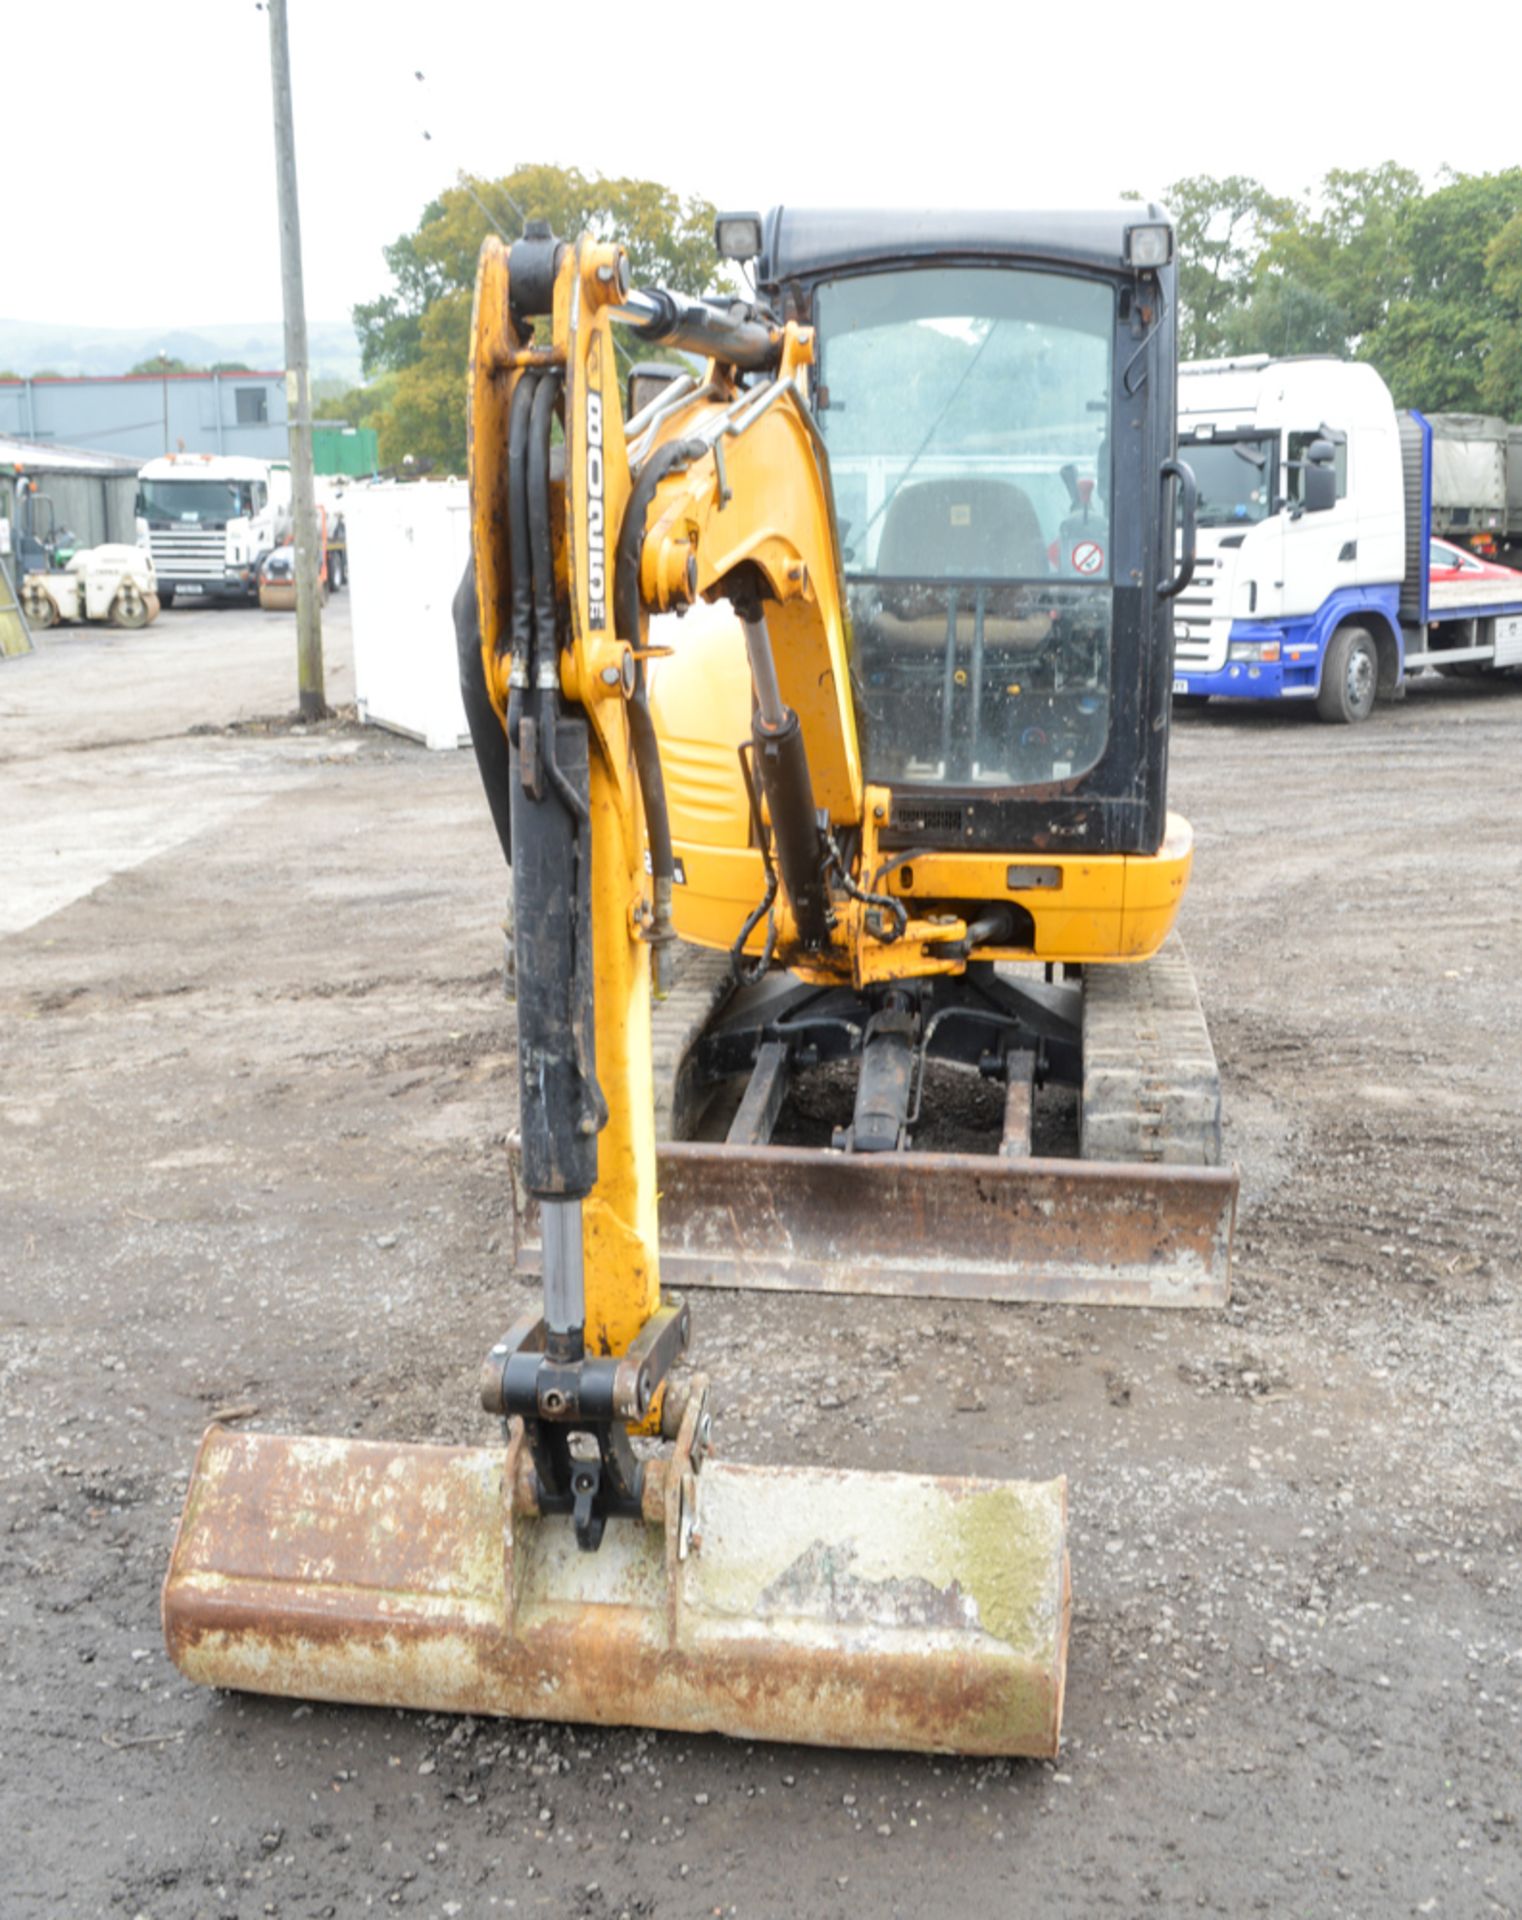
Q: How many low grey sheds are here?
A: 1